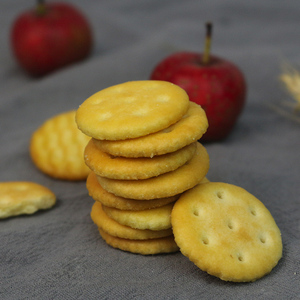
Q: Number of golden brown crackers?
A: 11